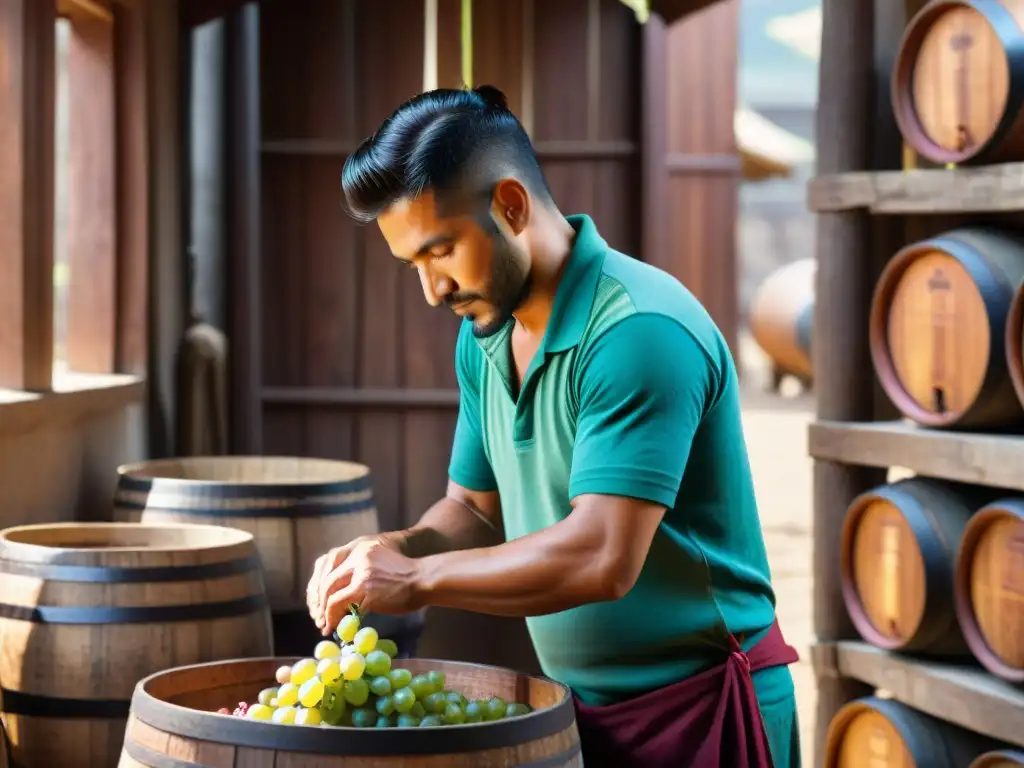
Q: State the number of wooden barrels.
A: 11